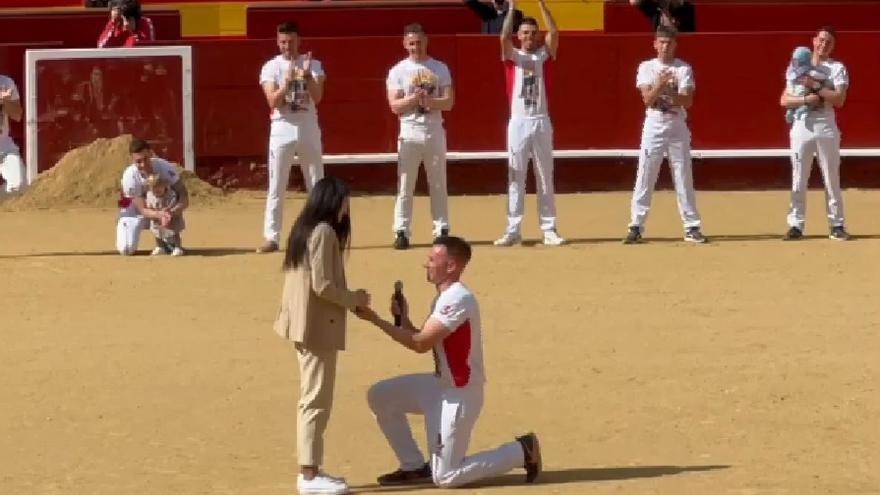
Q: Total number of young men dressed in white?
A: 8